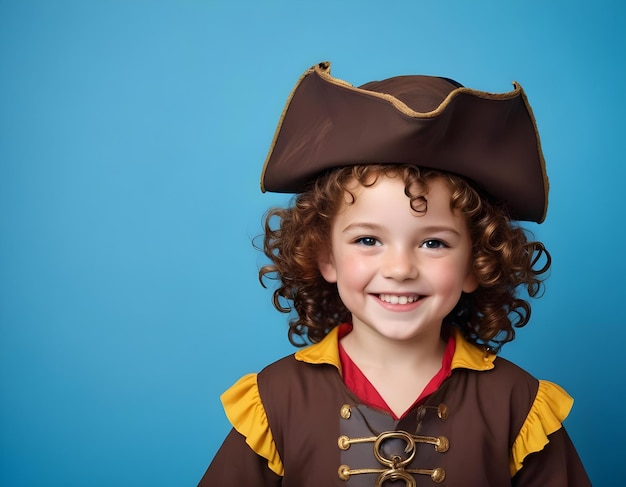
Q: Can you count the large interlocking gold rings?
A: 2